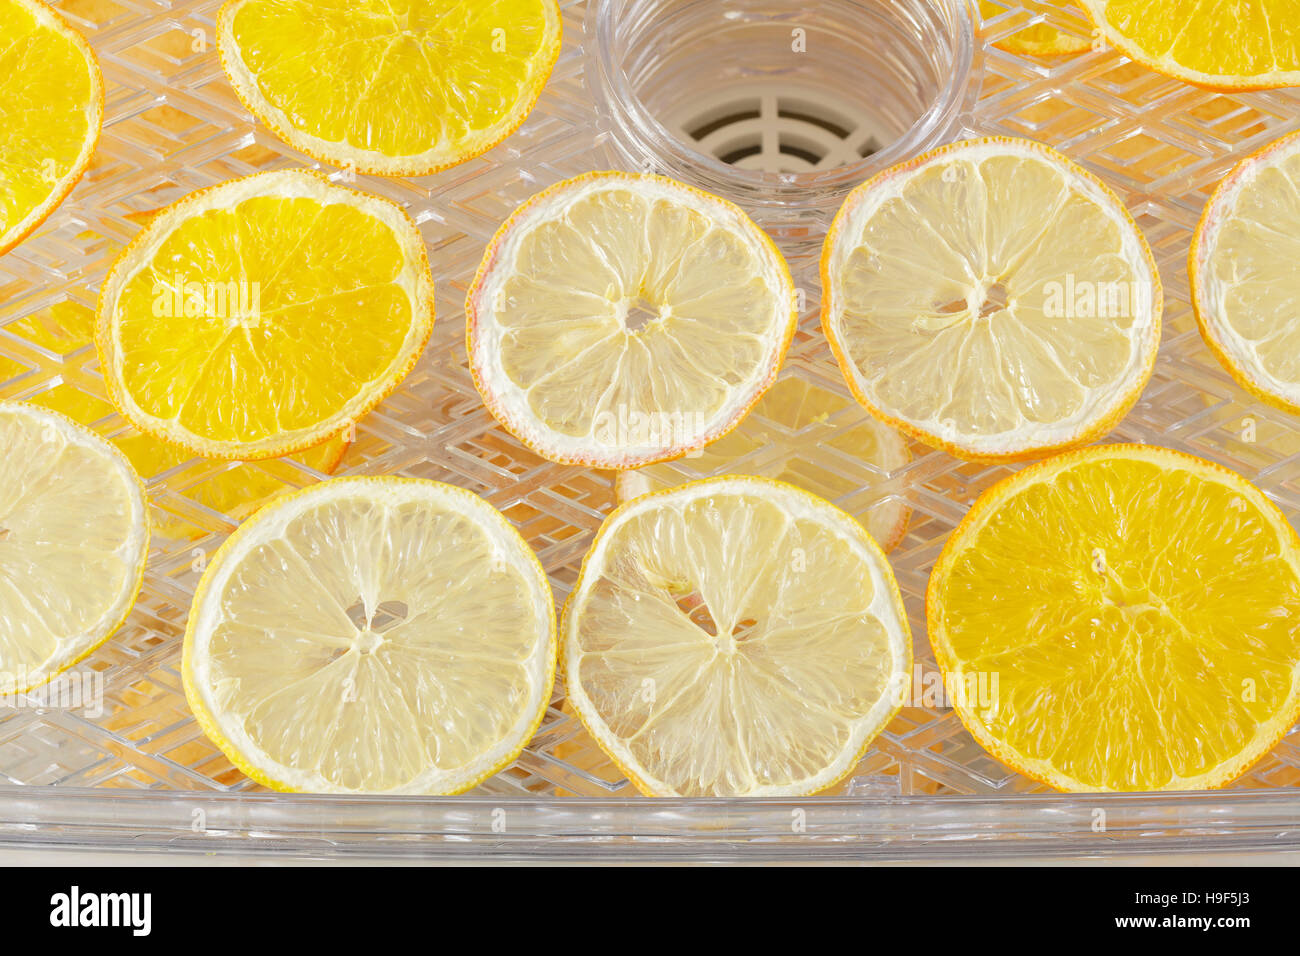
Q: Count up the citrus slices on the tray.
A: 11